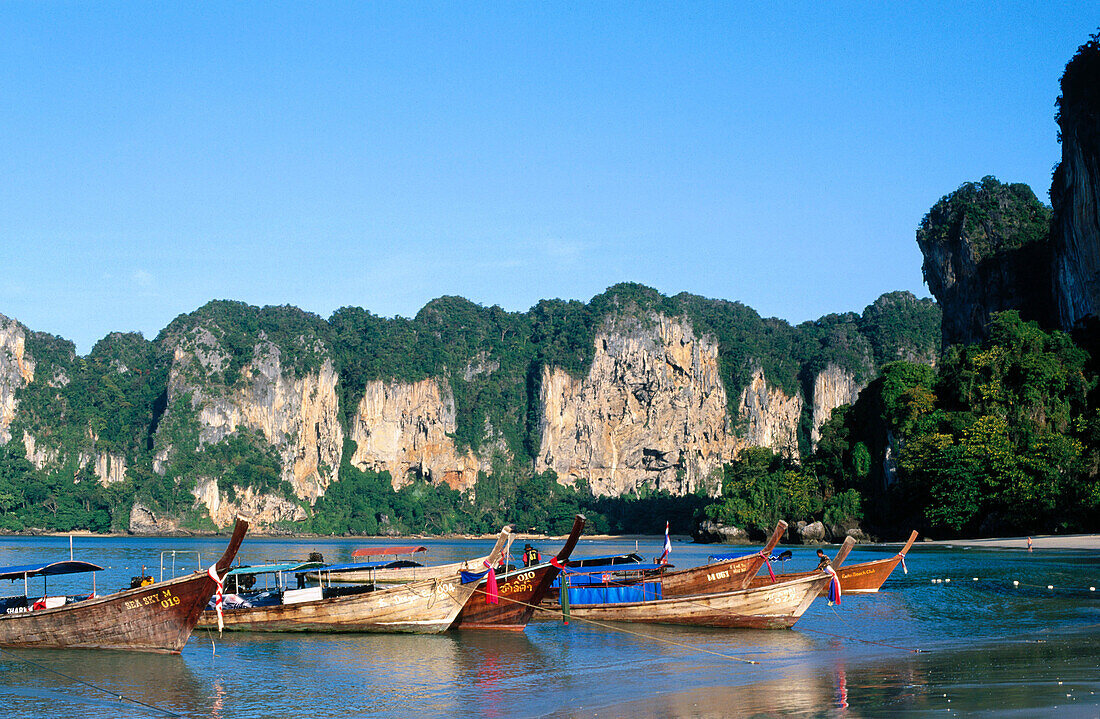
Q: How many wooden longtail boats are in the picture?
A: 7